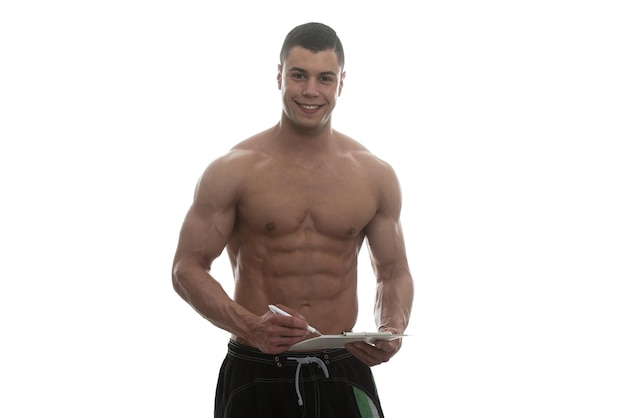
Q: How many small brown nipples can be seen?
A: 2